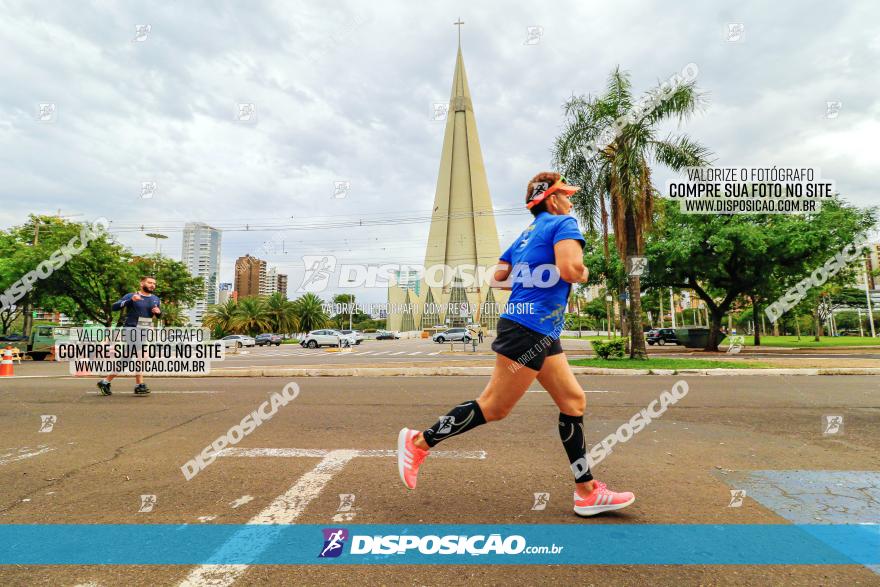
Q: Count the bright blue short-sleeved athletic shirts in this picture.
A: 1